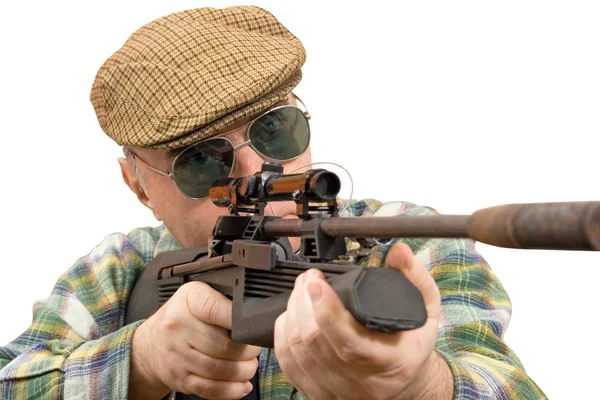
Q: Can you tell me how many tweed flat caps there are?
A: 1